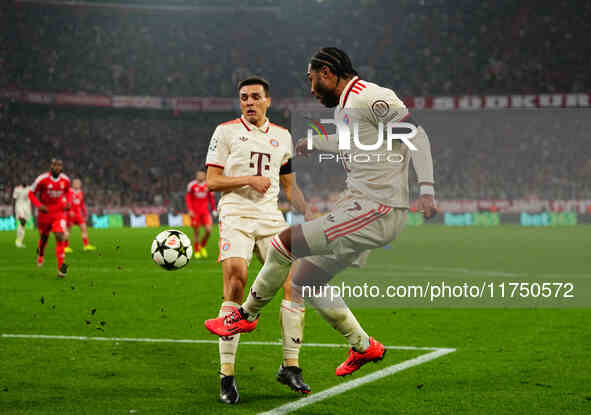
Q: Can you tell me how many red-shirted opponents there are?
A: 3